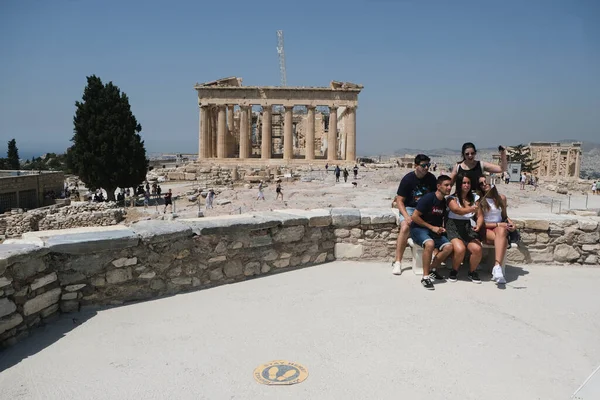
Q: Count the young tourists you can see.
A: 5